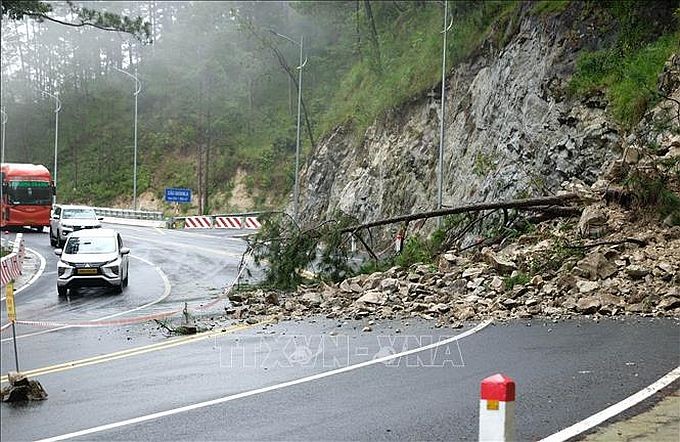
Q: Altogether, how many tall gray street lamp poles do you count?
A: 5